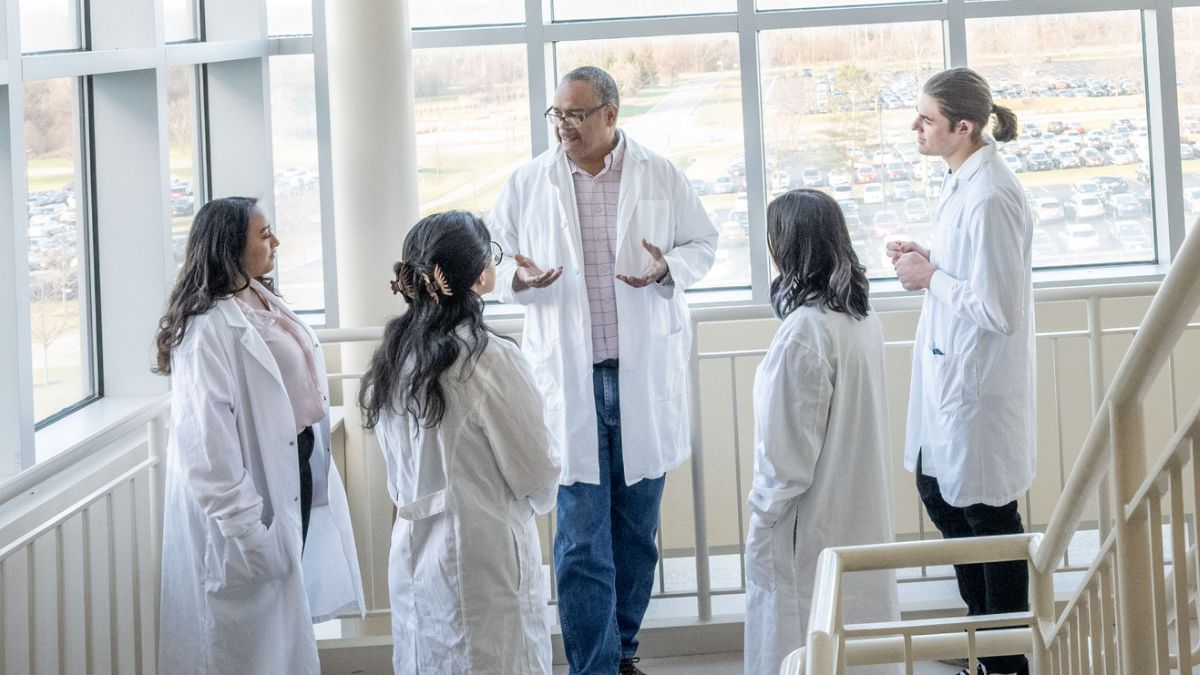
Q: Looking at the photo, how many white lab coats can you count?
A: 5